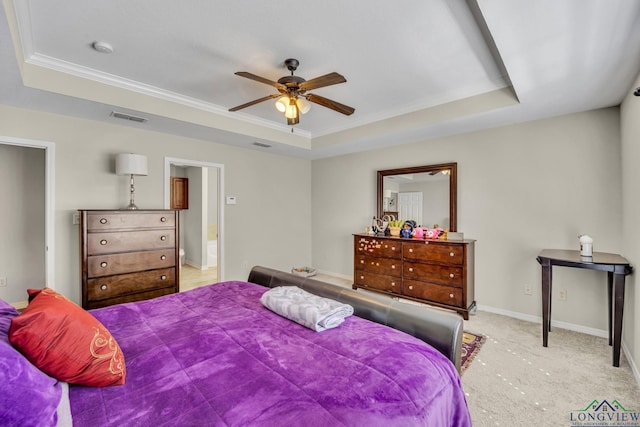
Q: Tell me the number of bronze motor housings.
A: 1